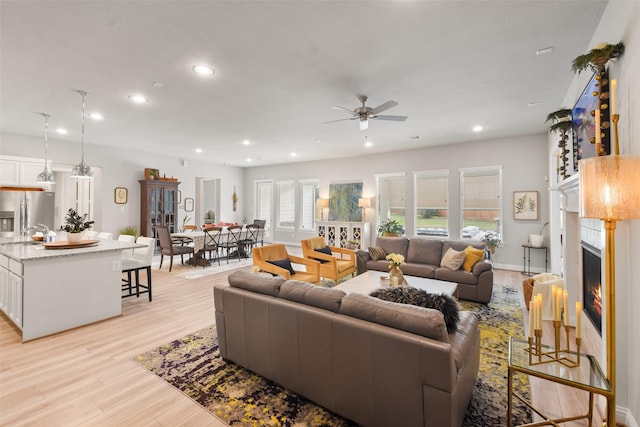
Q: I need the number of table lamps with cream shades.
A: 2